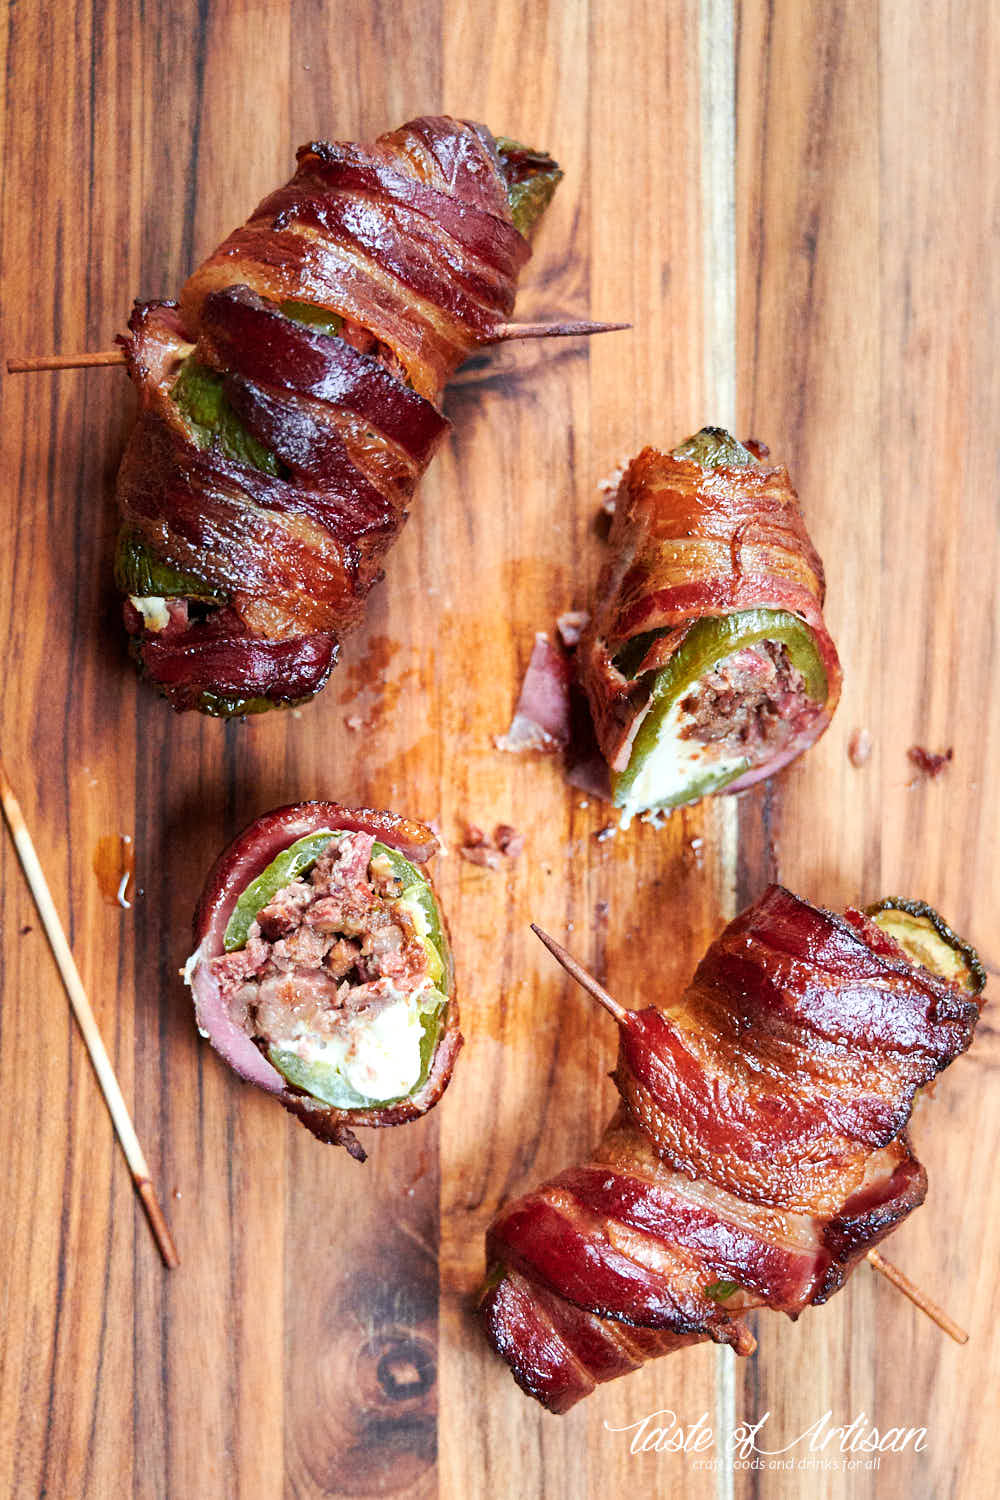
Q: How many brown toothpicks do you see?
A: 3